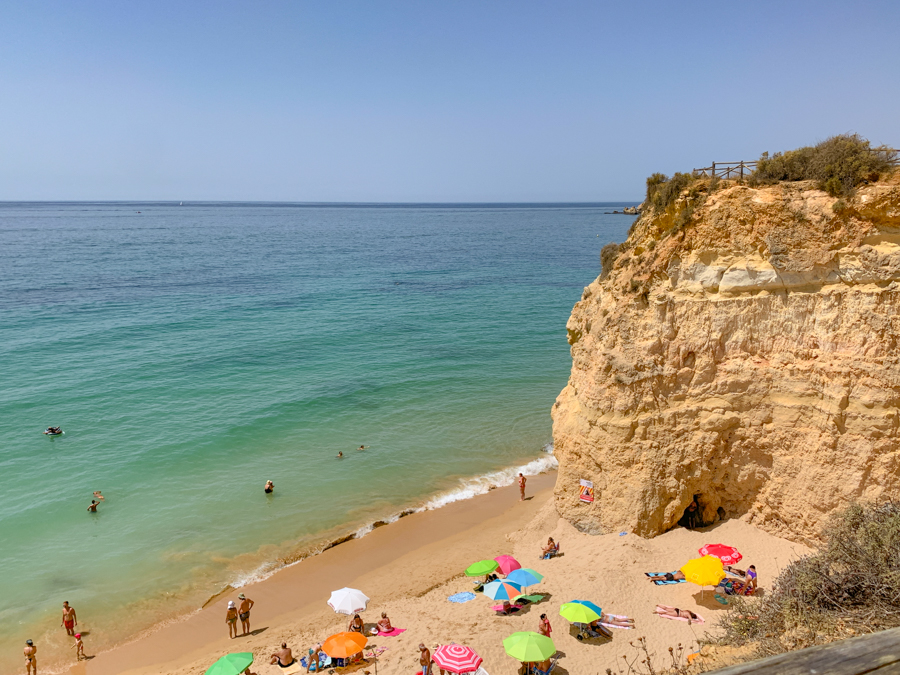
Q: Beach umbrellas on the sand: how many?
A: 12